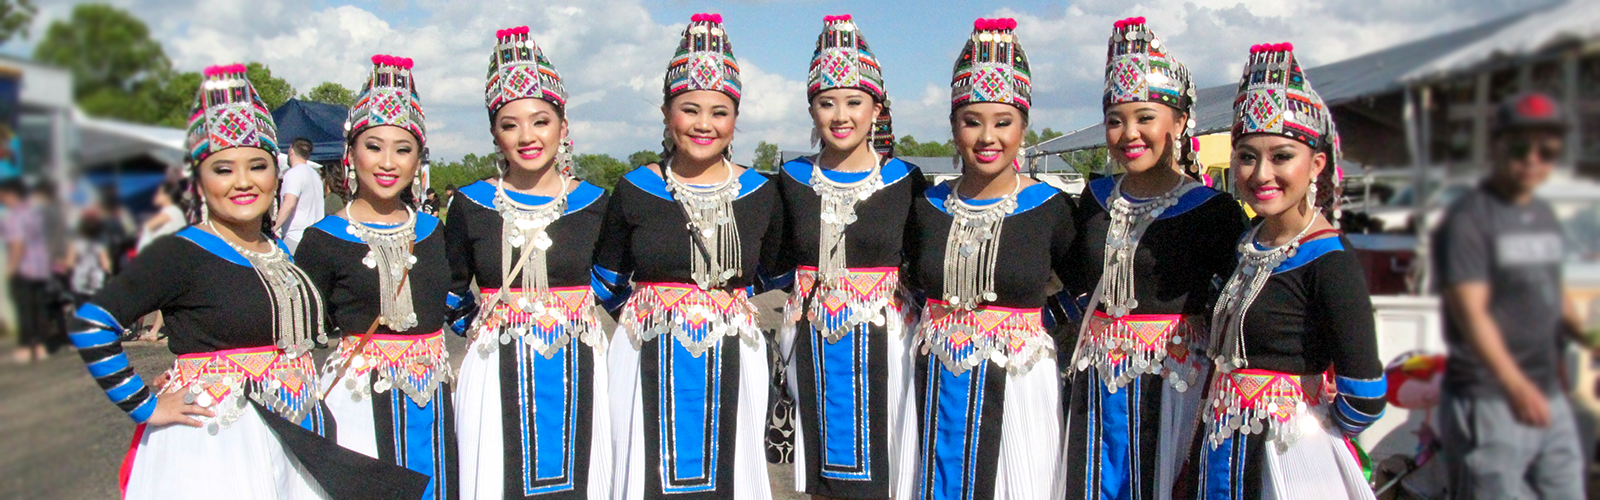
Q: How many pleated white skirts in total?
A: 8